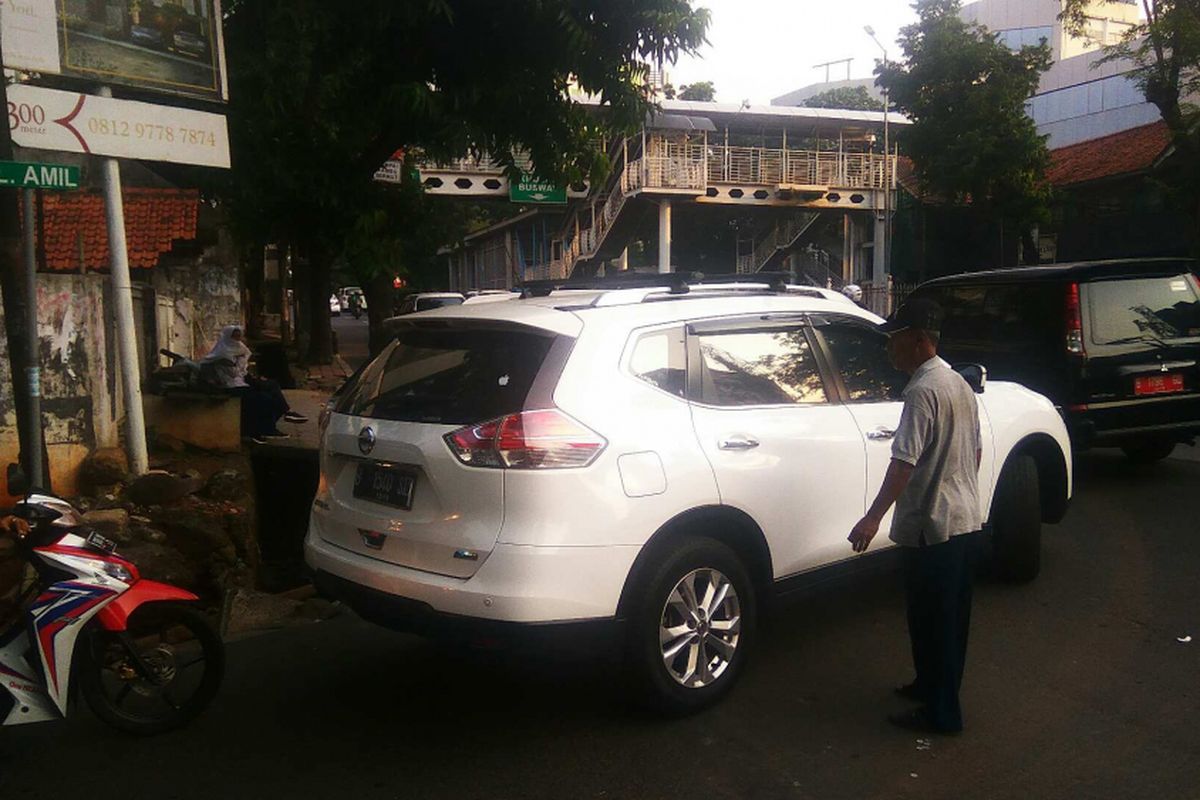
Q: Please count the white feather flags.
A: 0